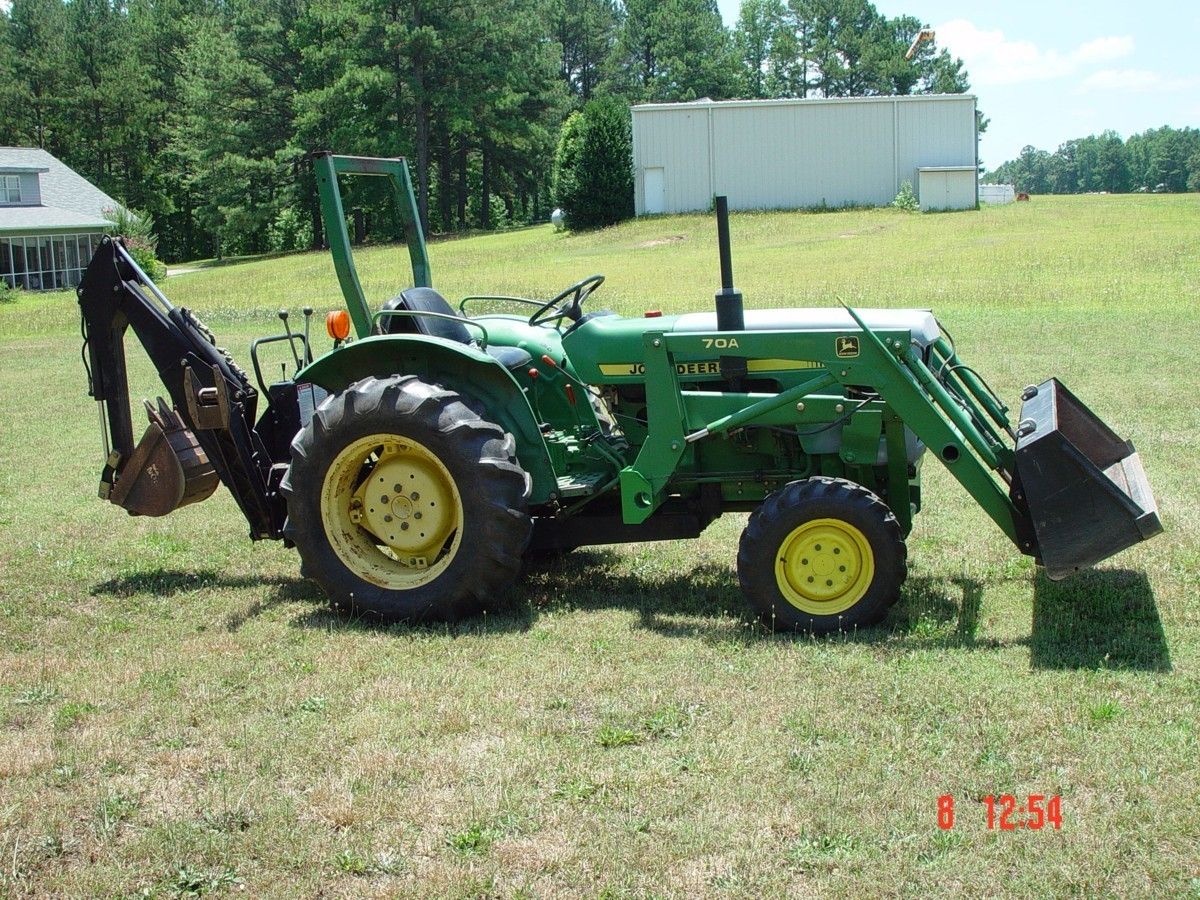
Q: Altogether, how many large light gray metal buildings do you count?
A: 1